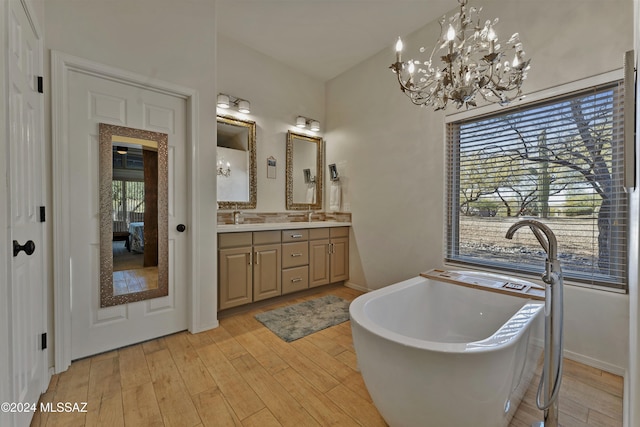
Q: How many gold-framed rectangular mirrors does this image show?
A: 2